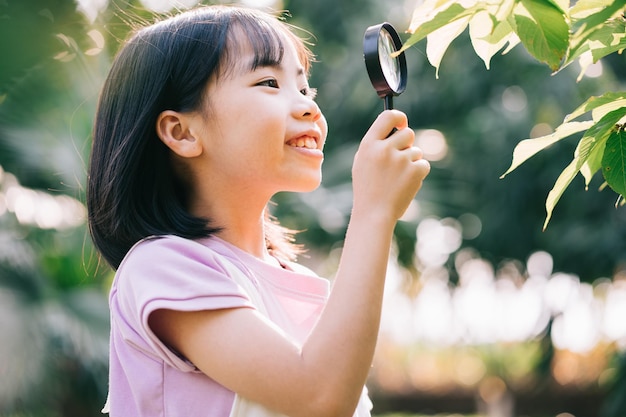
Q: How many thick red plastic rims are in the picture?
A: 0